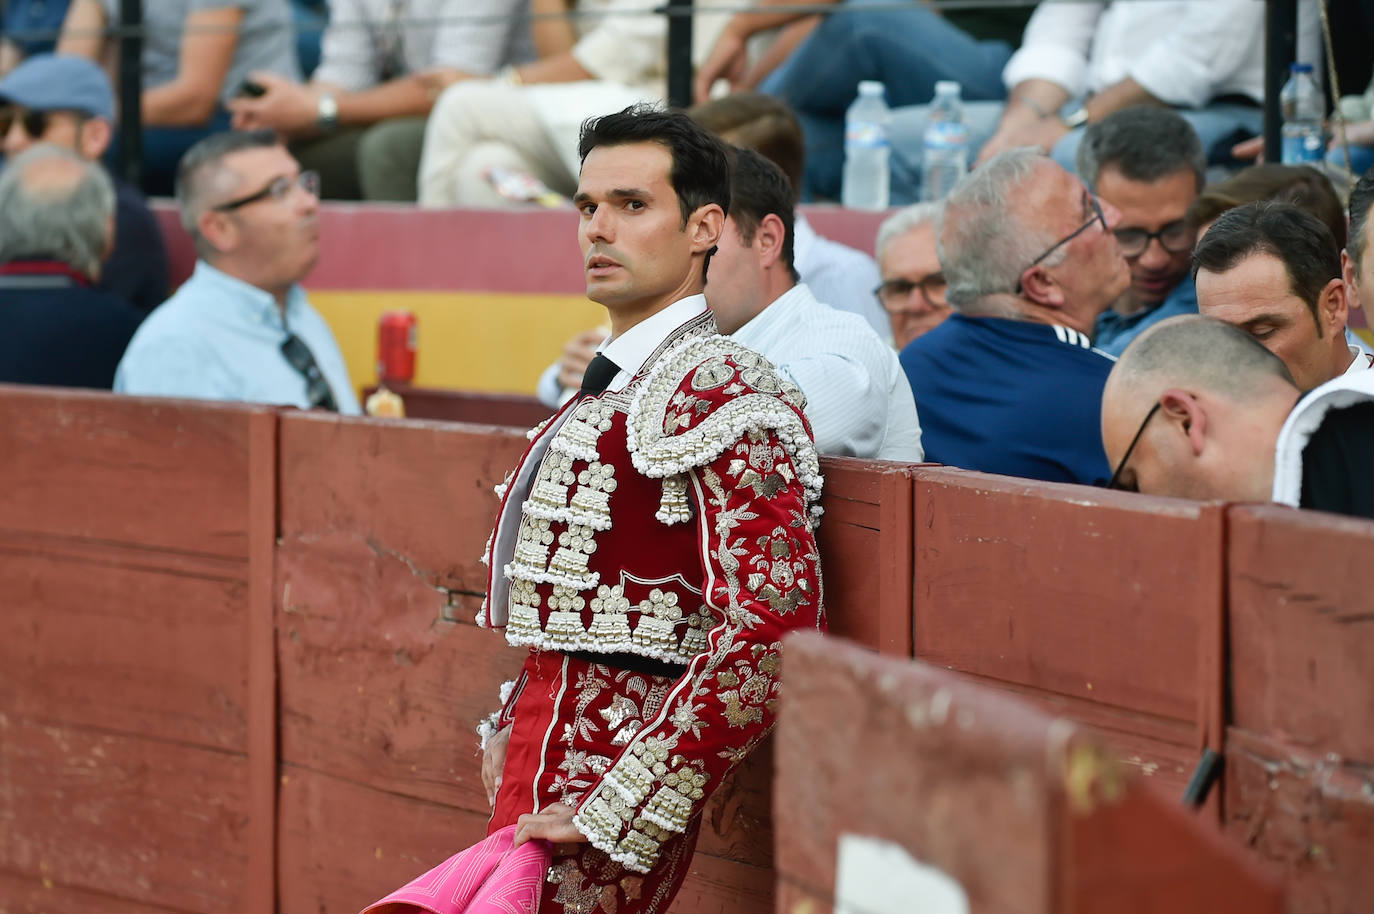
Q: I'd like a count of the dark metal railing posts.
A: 3